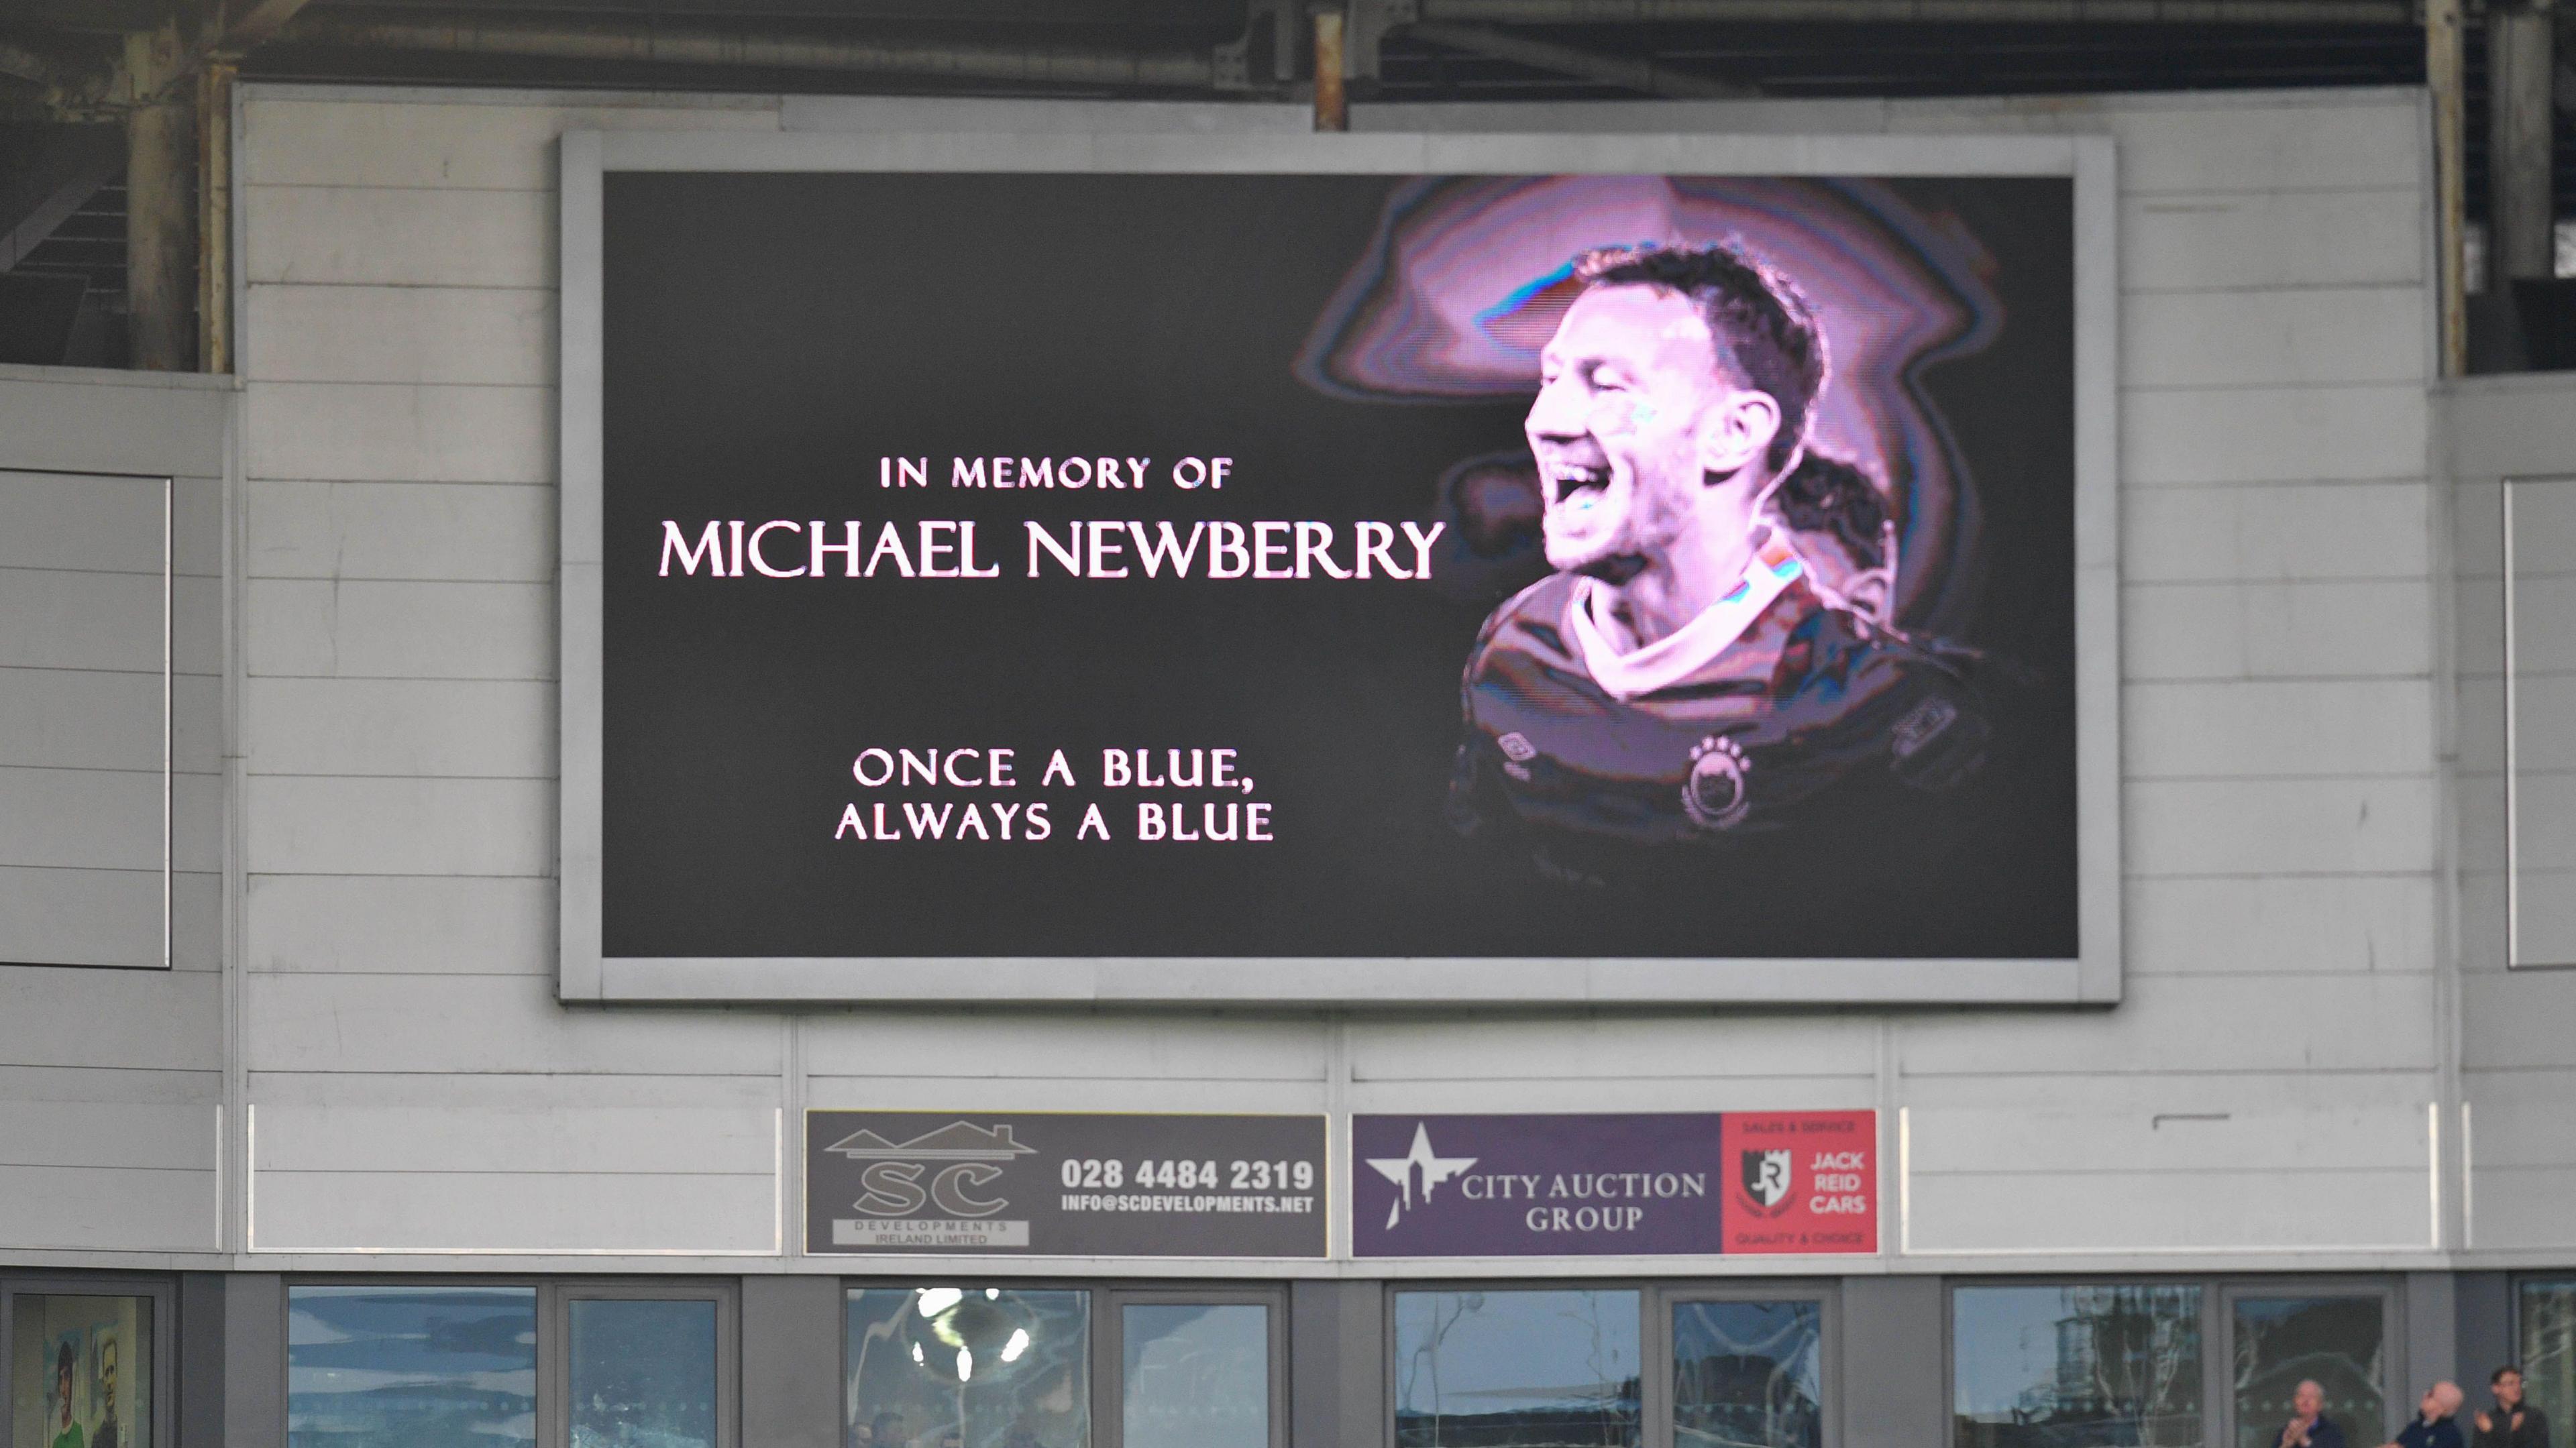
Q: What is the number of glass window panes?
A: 10